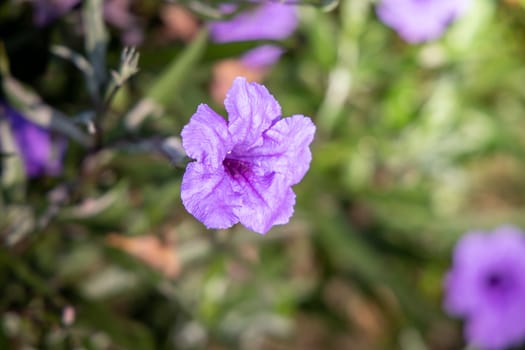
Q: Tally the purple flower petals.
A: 5